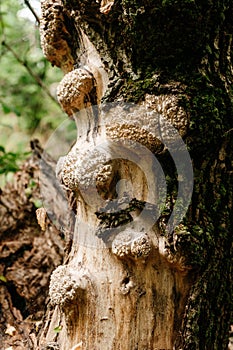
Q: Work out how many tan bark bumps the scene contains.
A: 6